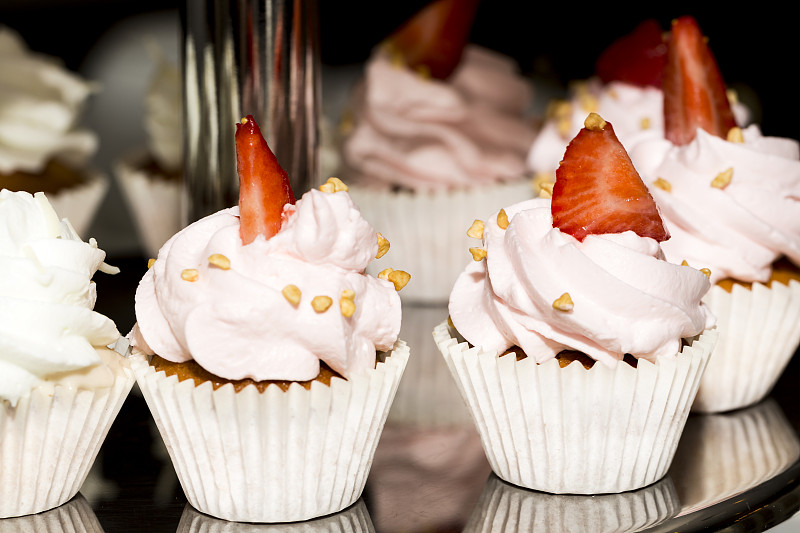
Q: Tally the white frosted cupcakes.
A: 3